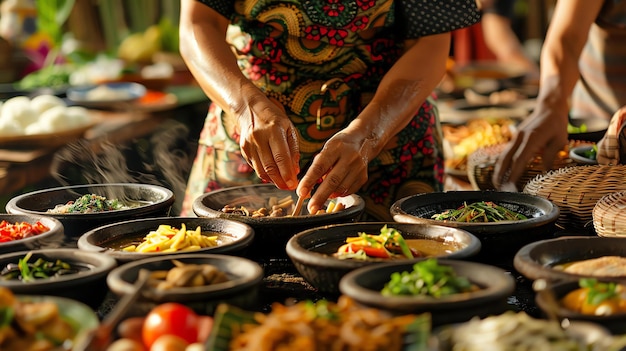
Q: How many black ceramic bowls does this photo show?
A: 11